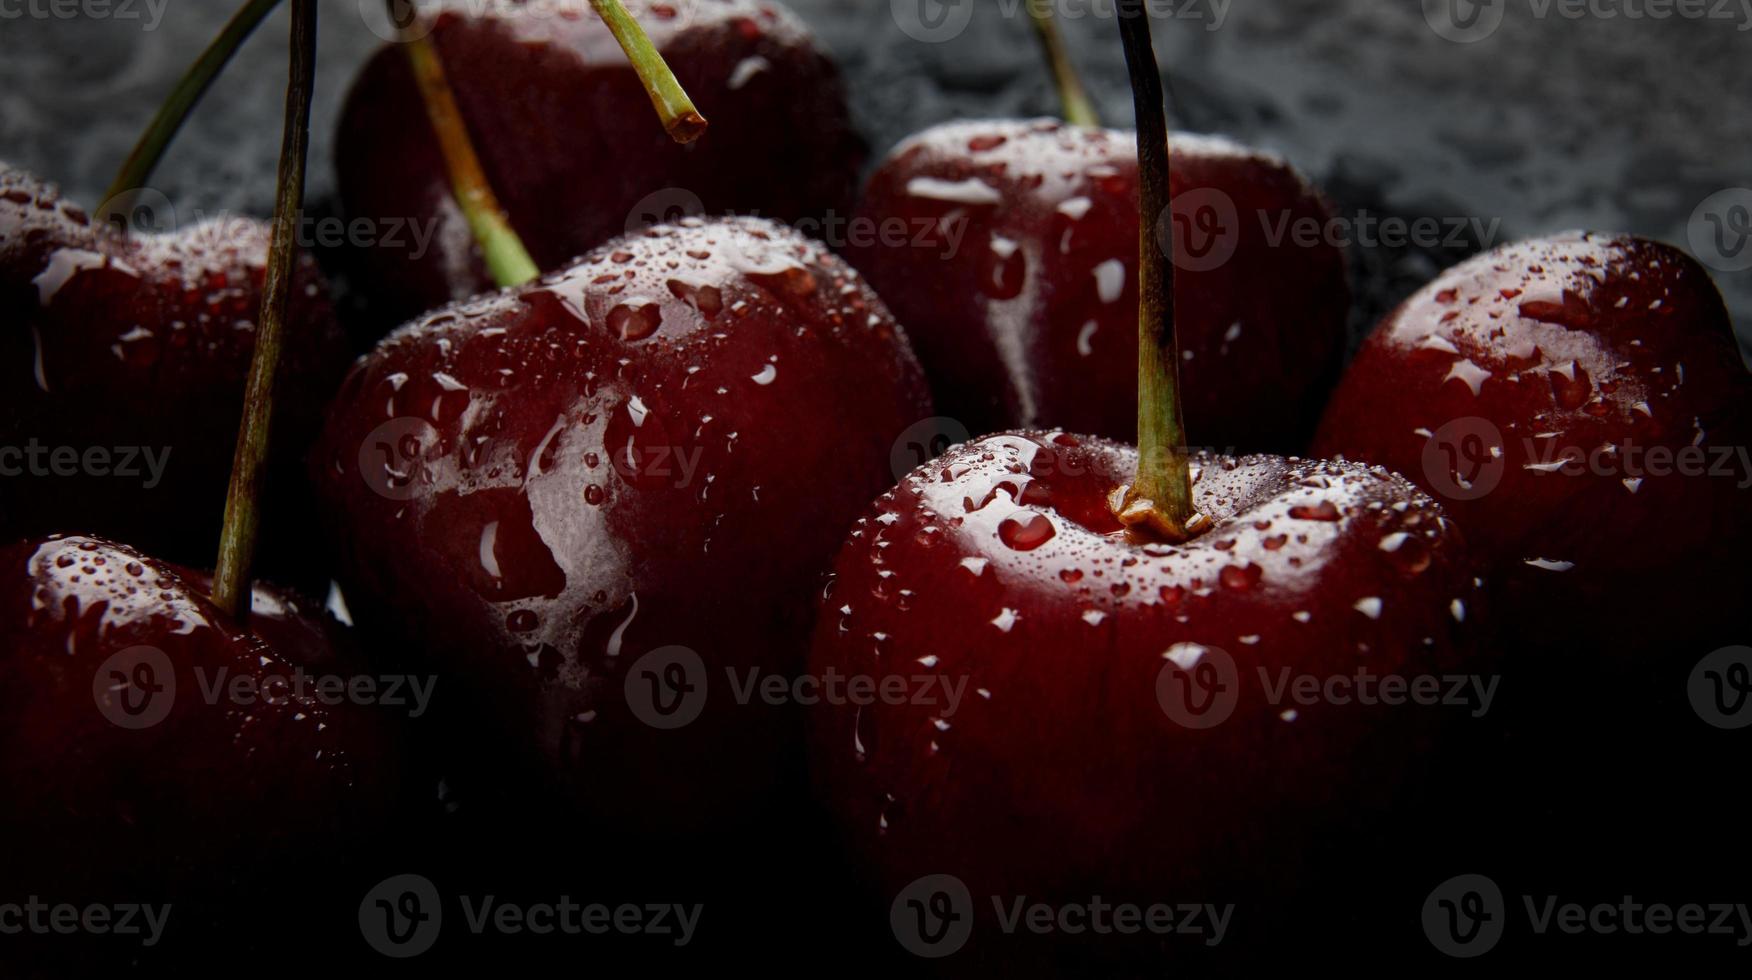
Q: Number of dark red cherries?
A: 7